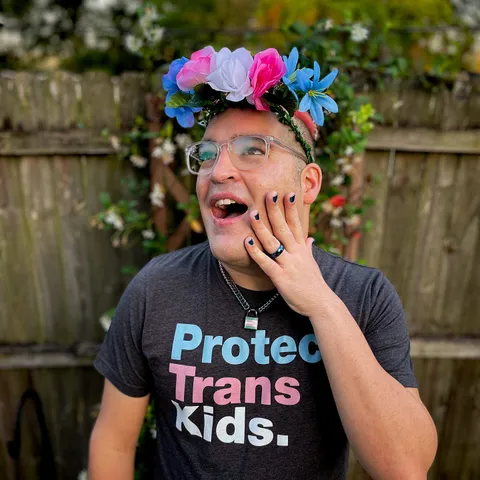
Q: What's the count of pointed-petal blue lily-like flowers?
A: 2